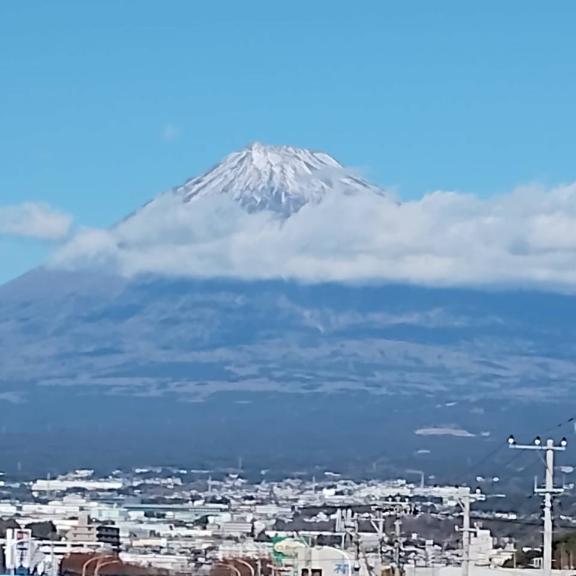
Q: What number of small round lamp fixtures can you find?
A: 3